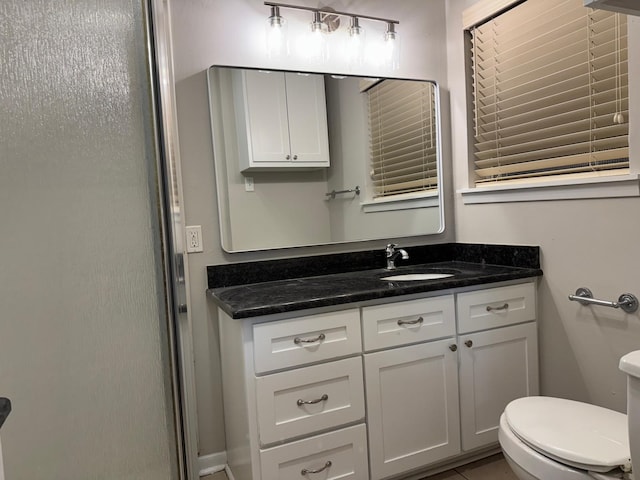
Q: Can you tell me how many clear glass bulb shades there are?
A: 4